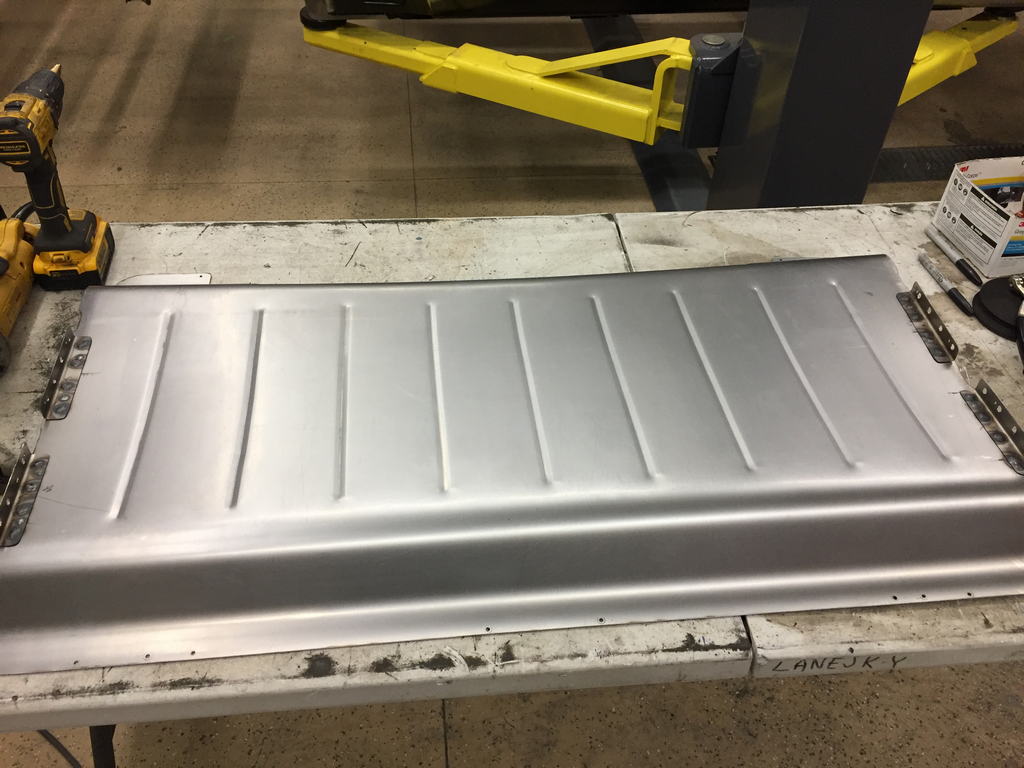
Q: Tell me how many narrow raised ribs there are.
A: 9